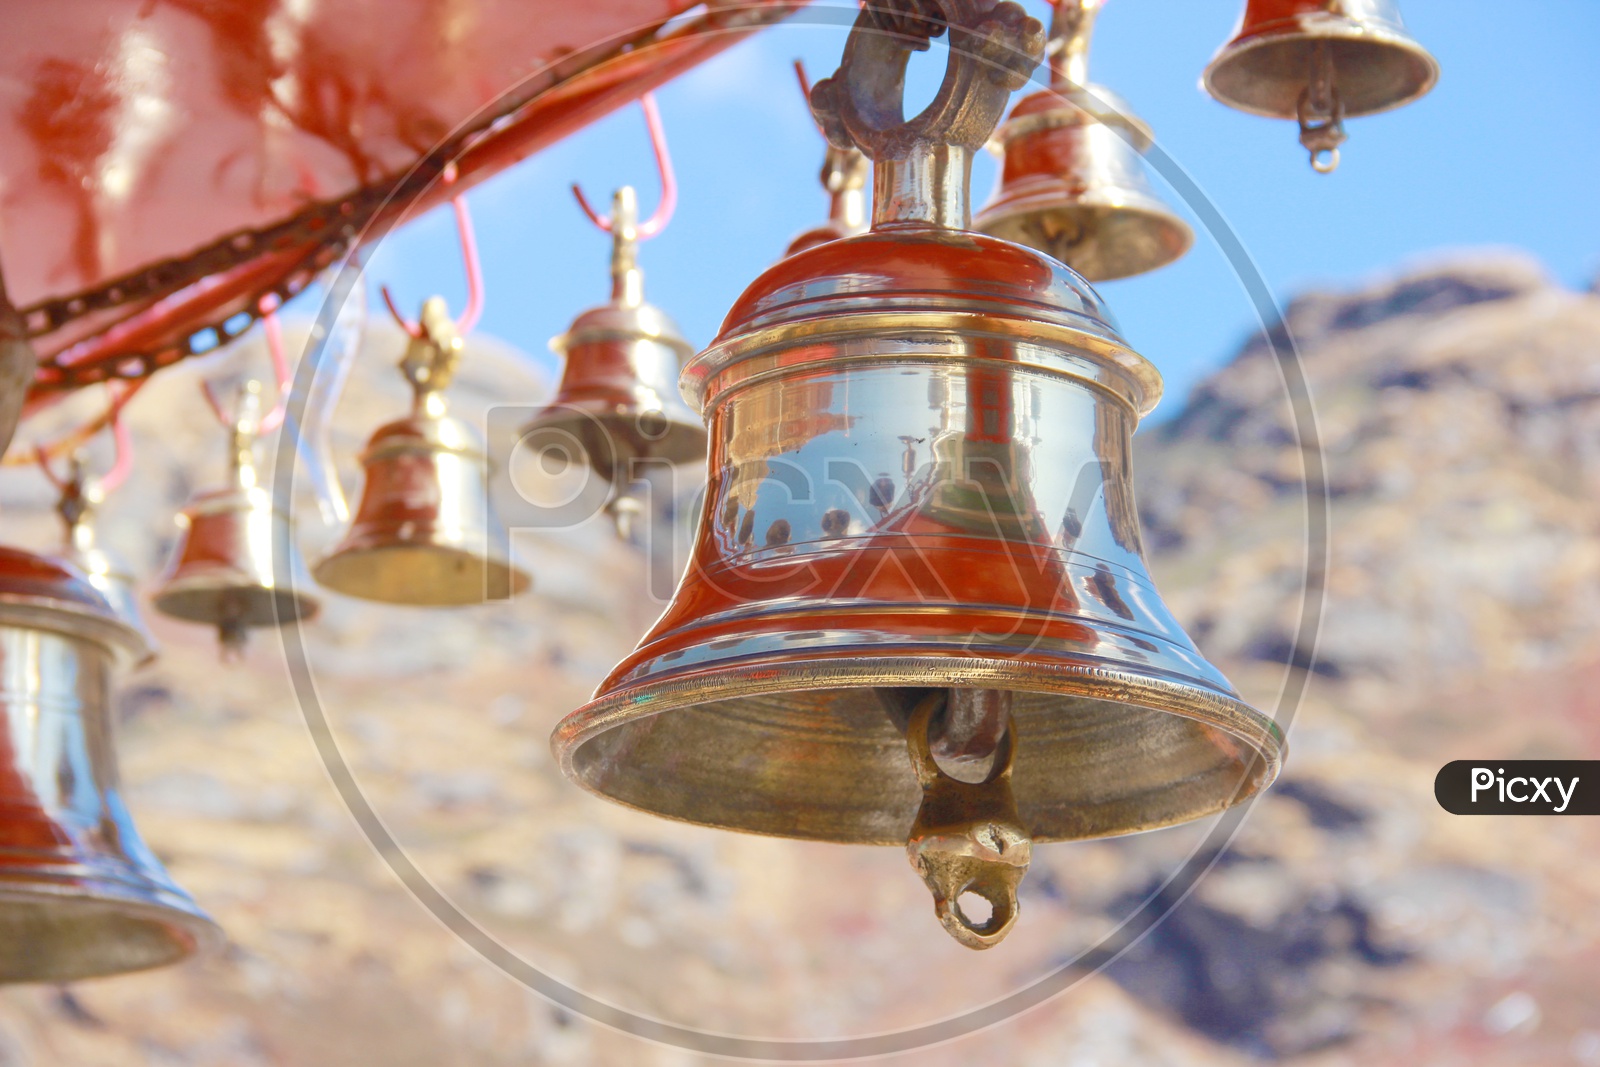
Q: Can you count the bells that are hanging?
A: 9